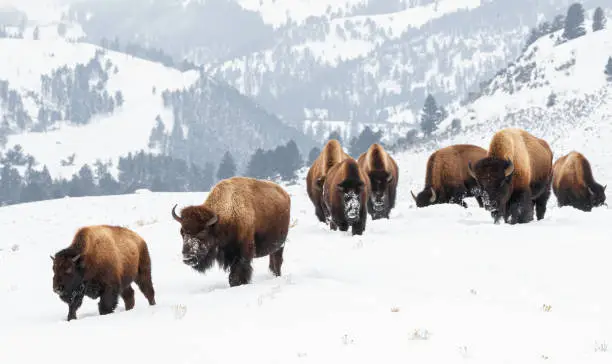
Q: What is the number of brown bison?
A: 8